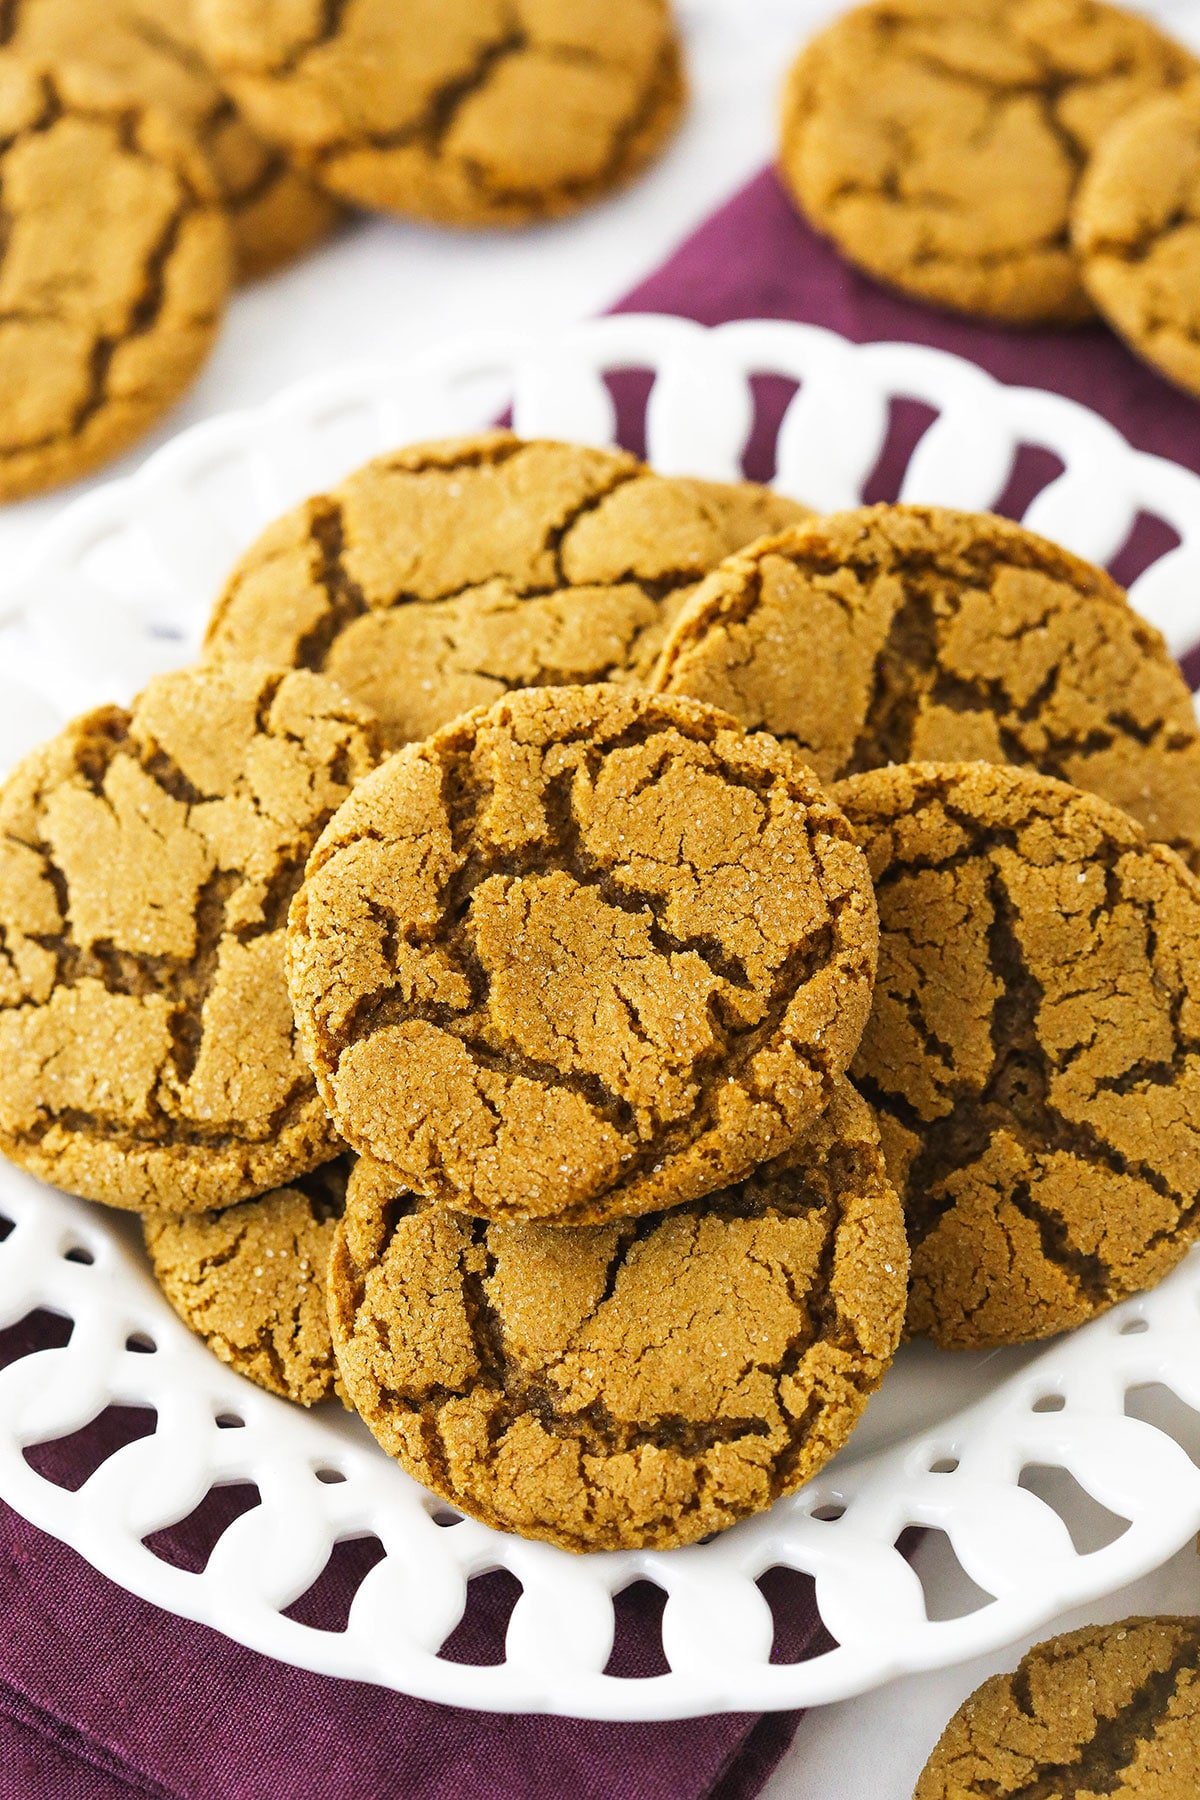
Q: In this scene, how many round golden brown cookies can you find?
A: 13